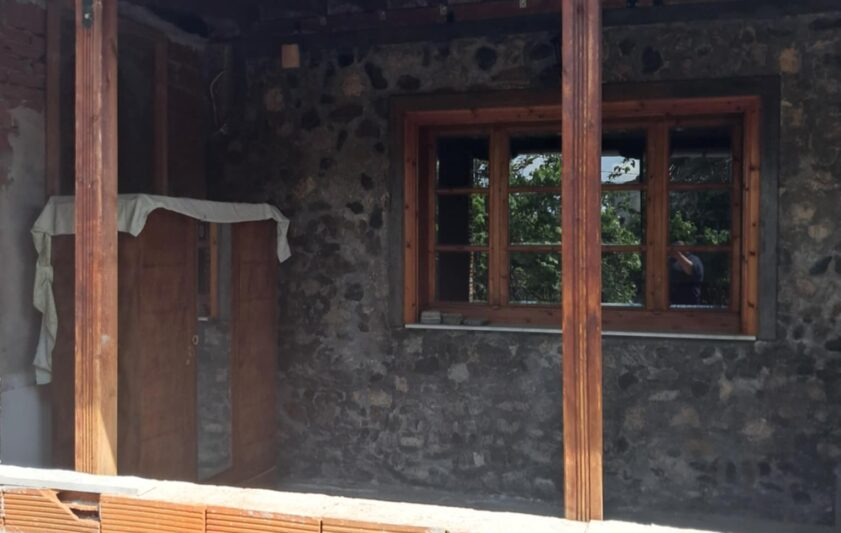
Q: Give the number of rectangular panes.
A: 12